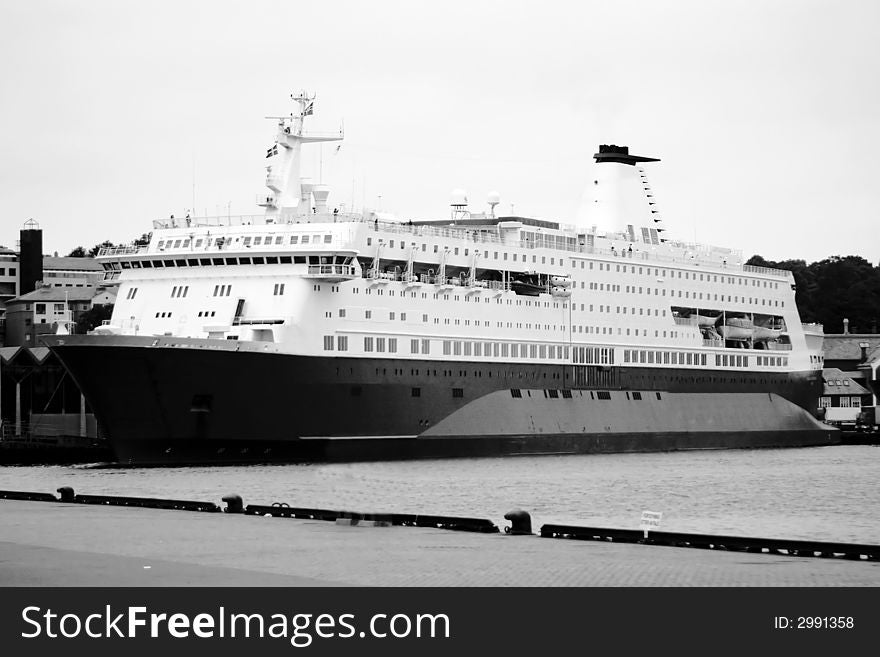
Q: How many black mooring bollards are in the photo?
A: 3